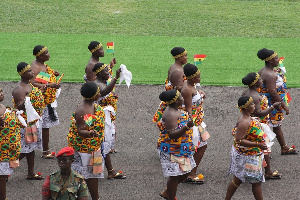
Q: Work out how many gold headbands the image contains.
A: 11